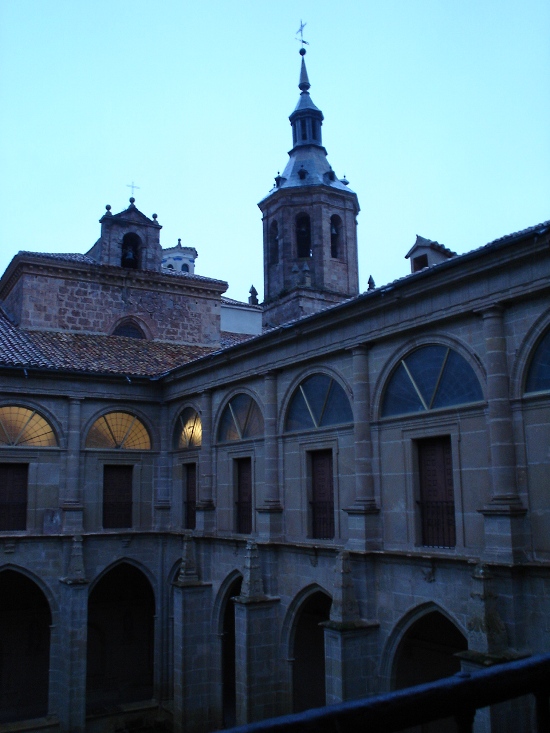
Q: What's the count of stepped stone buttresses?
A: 5